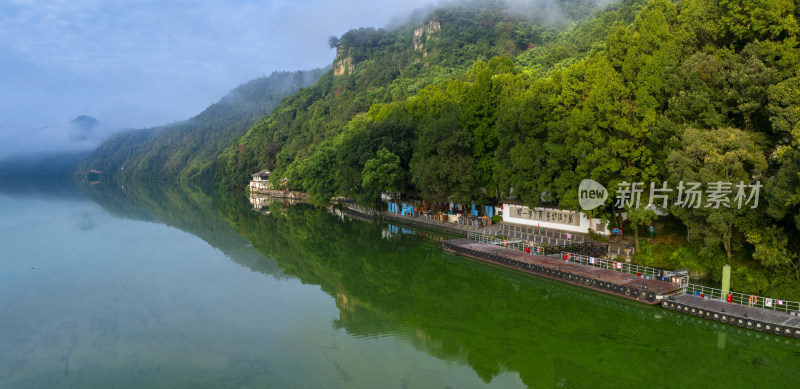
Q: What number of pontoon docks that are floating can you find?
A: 2